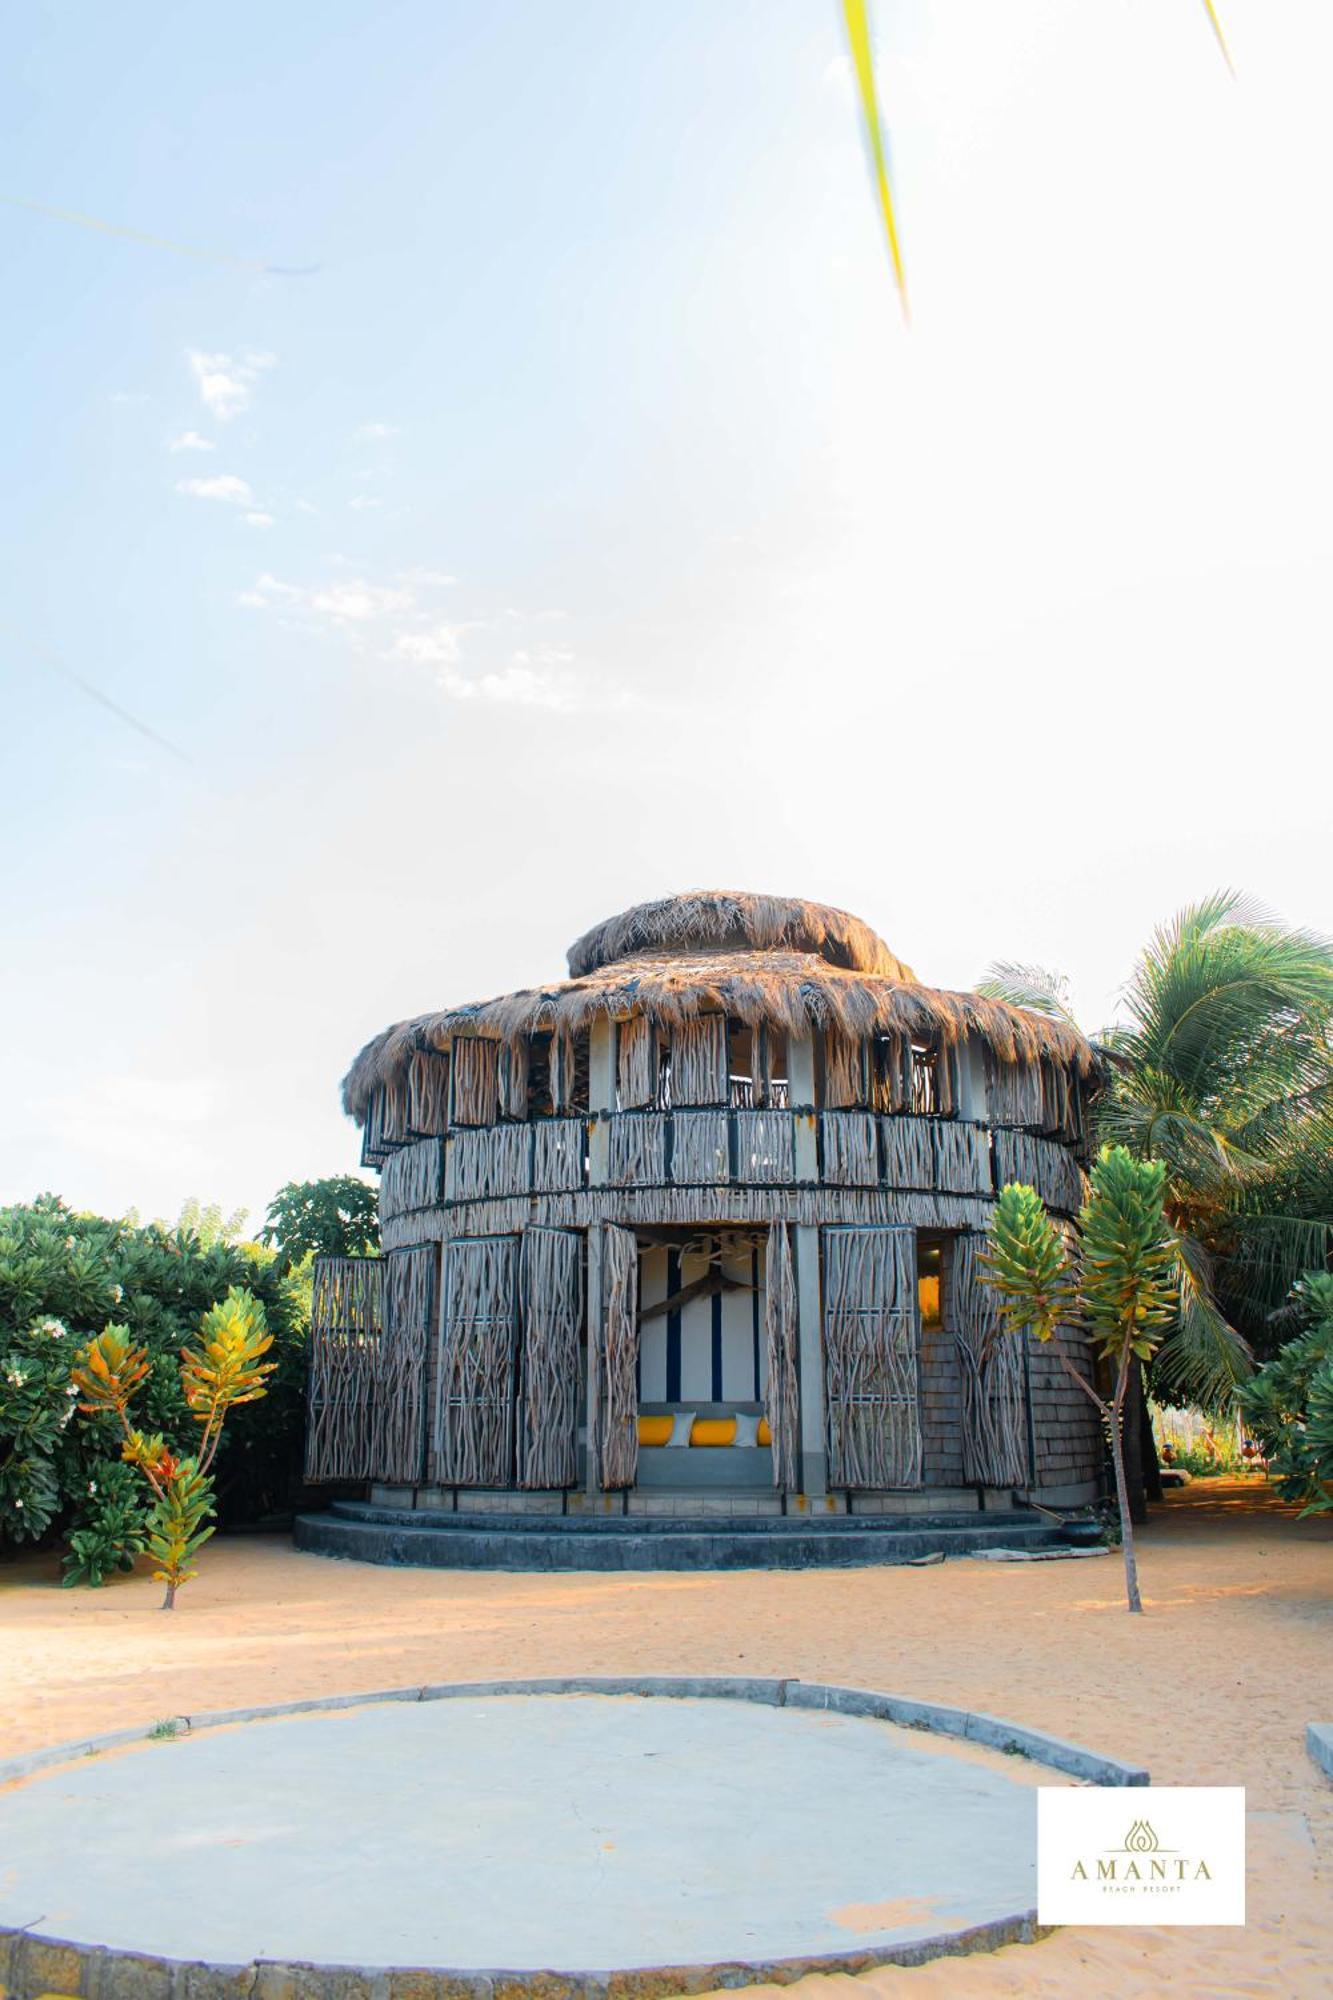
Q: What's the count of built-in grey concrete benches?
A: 1